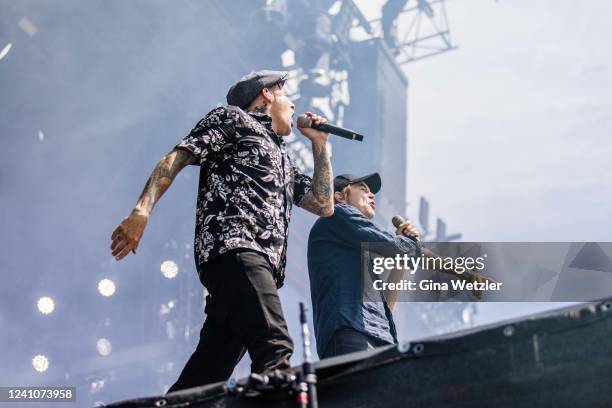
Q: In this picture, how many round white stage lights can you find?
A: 5